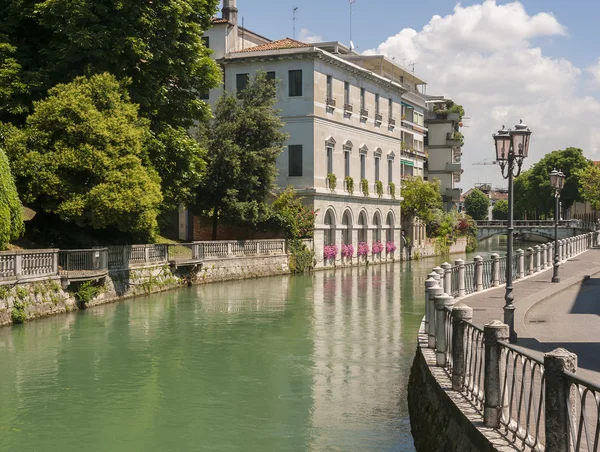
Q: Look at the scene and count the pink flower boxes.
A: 5